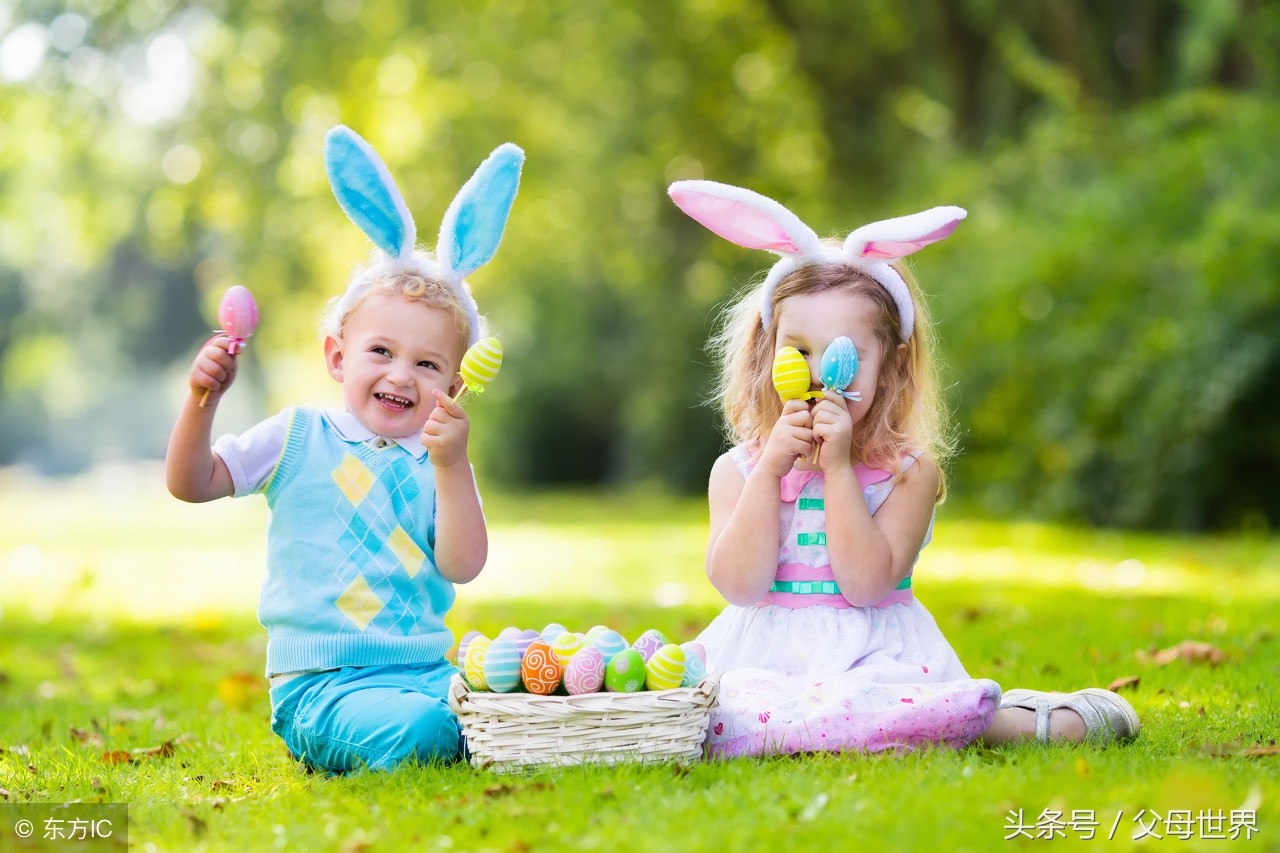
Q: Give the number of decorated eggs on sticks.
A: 4